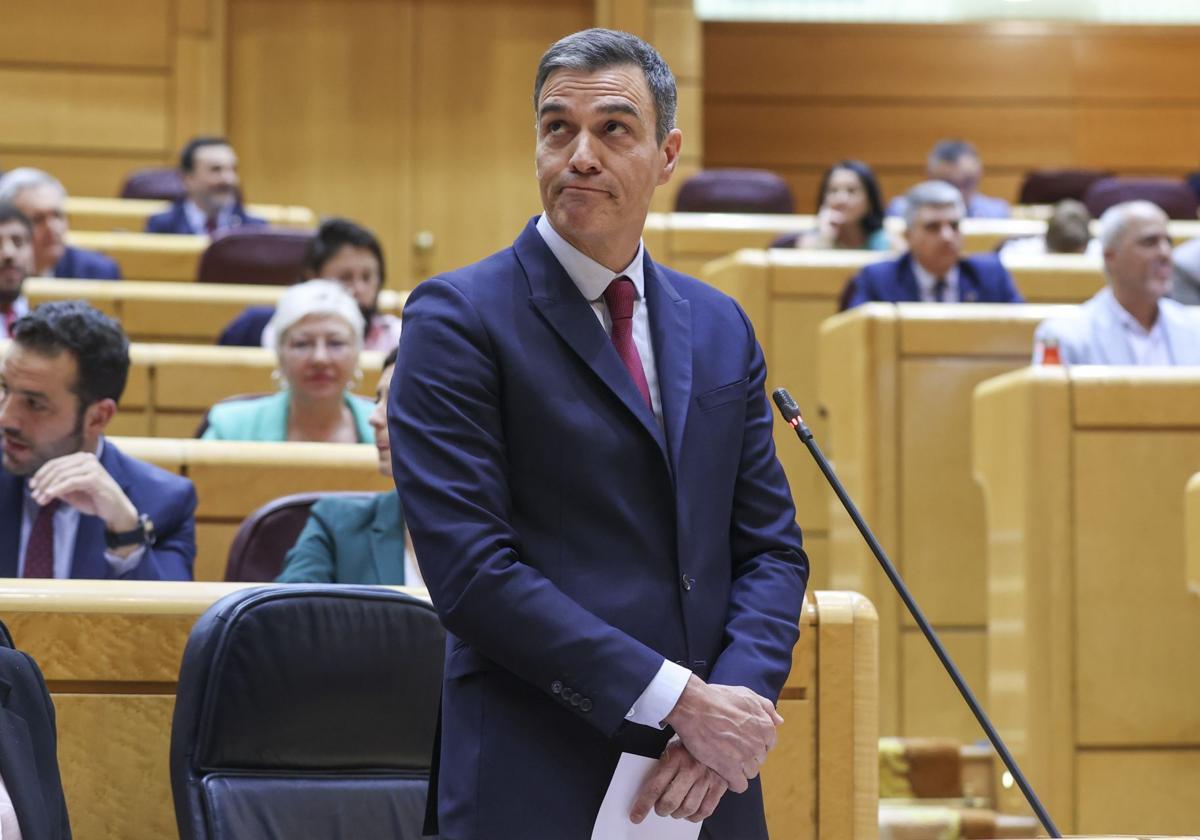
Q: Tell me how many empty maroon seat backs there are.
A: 5